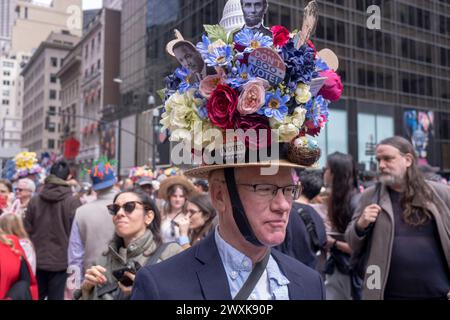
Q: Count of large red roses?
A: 2